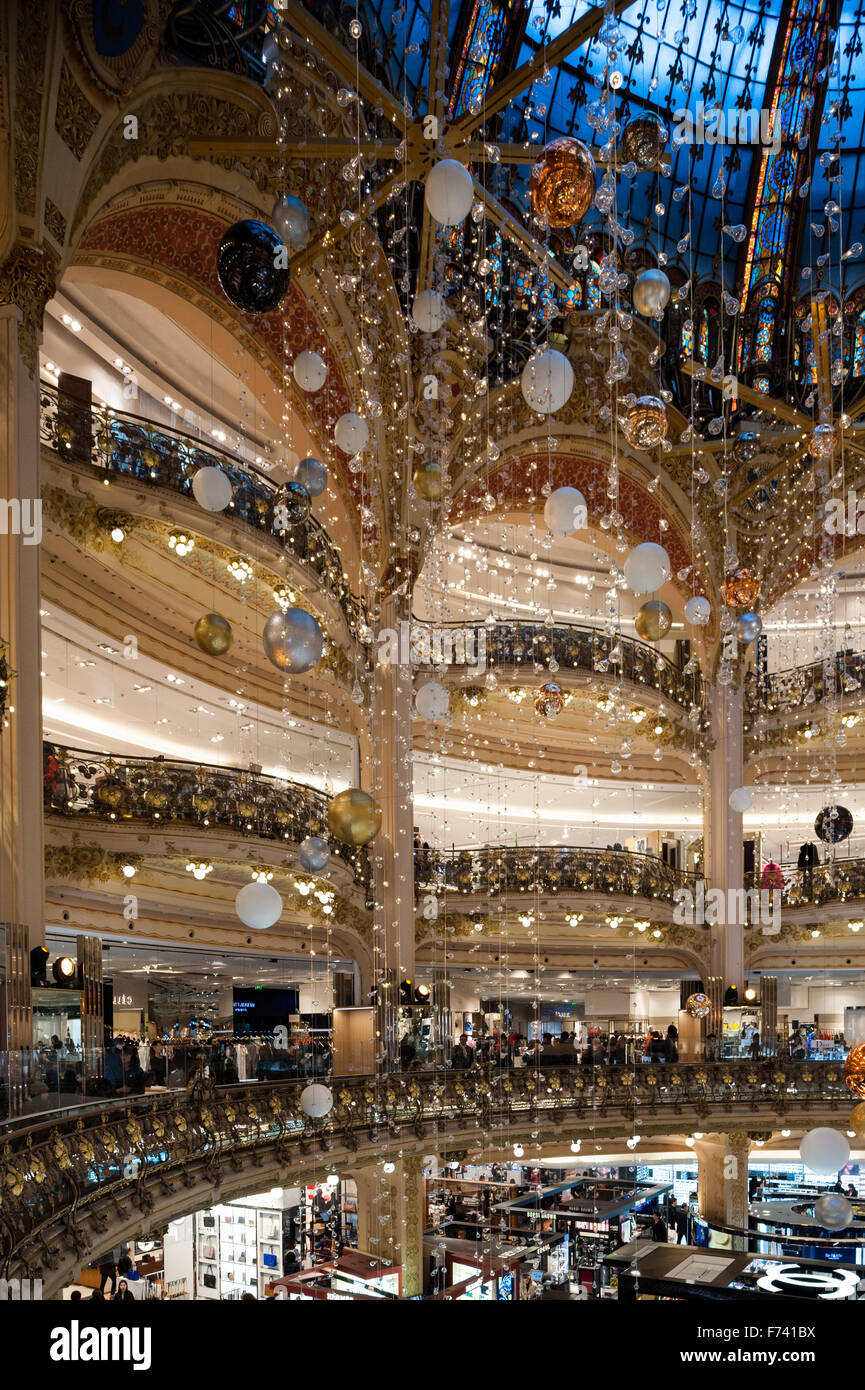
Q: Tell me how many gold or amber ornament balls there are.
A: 12